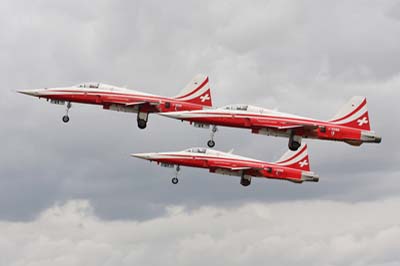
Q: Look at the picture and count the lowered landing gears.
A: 6